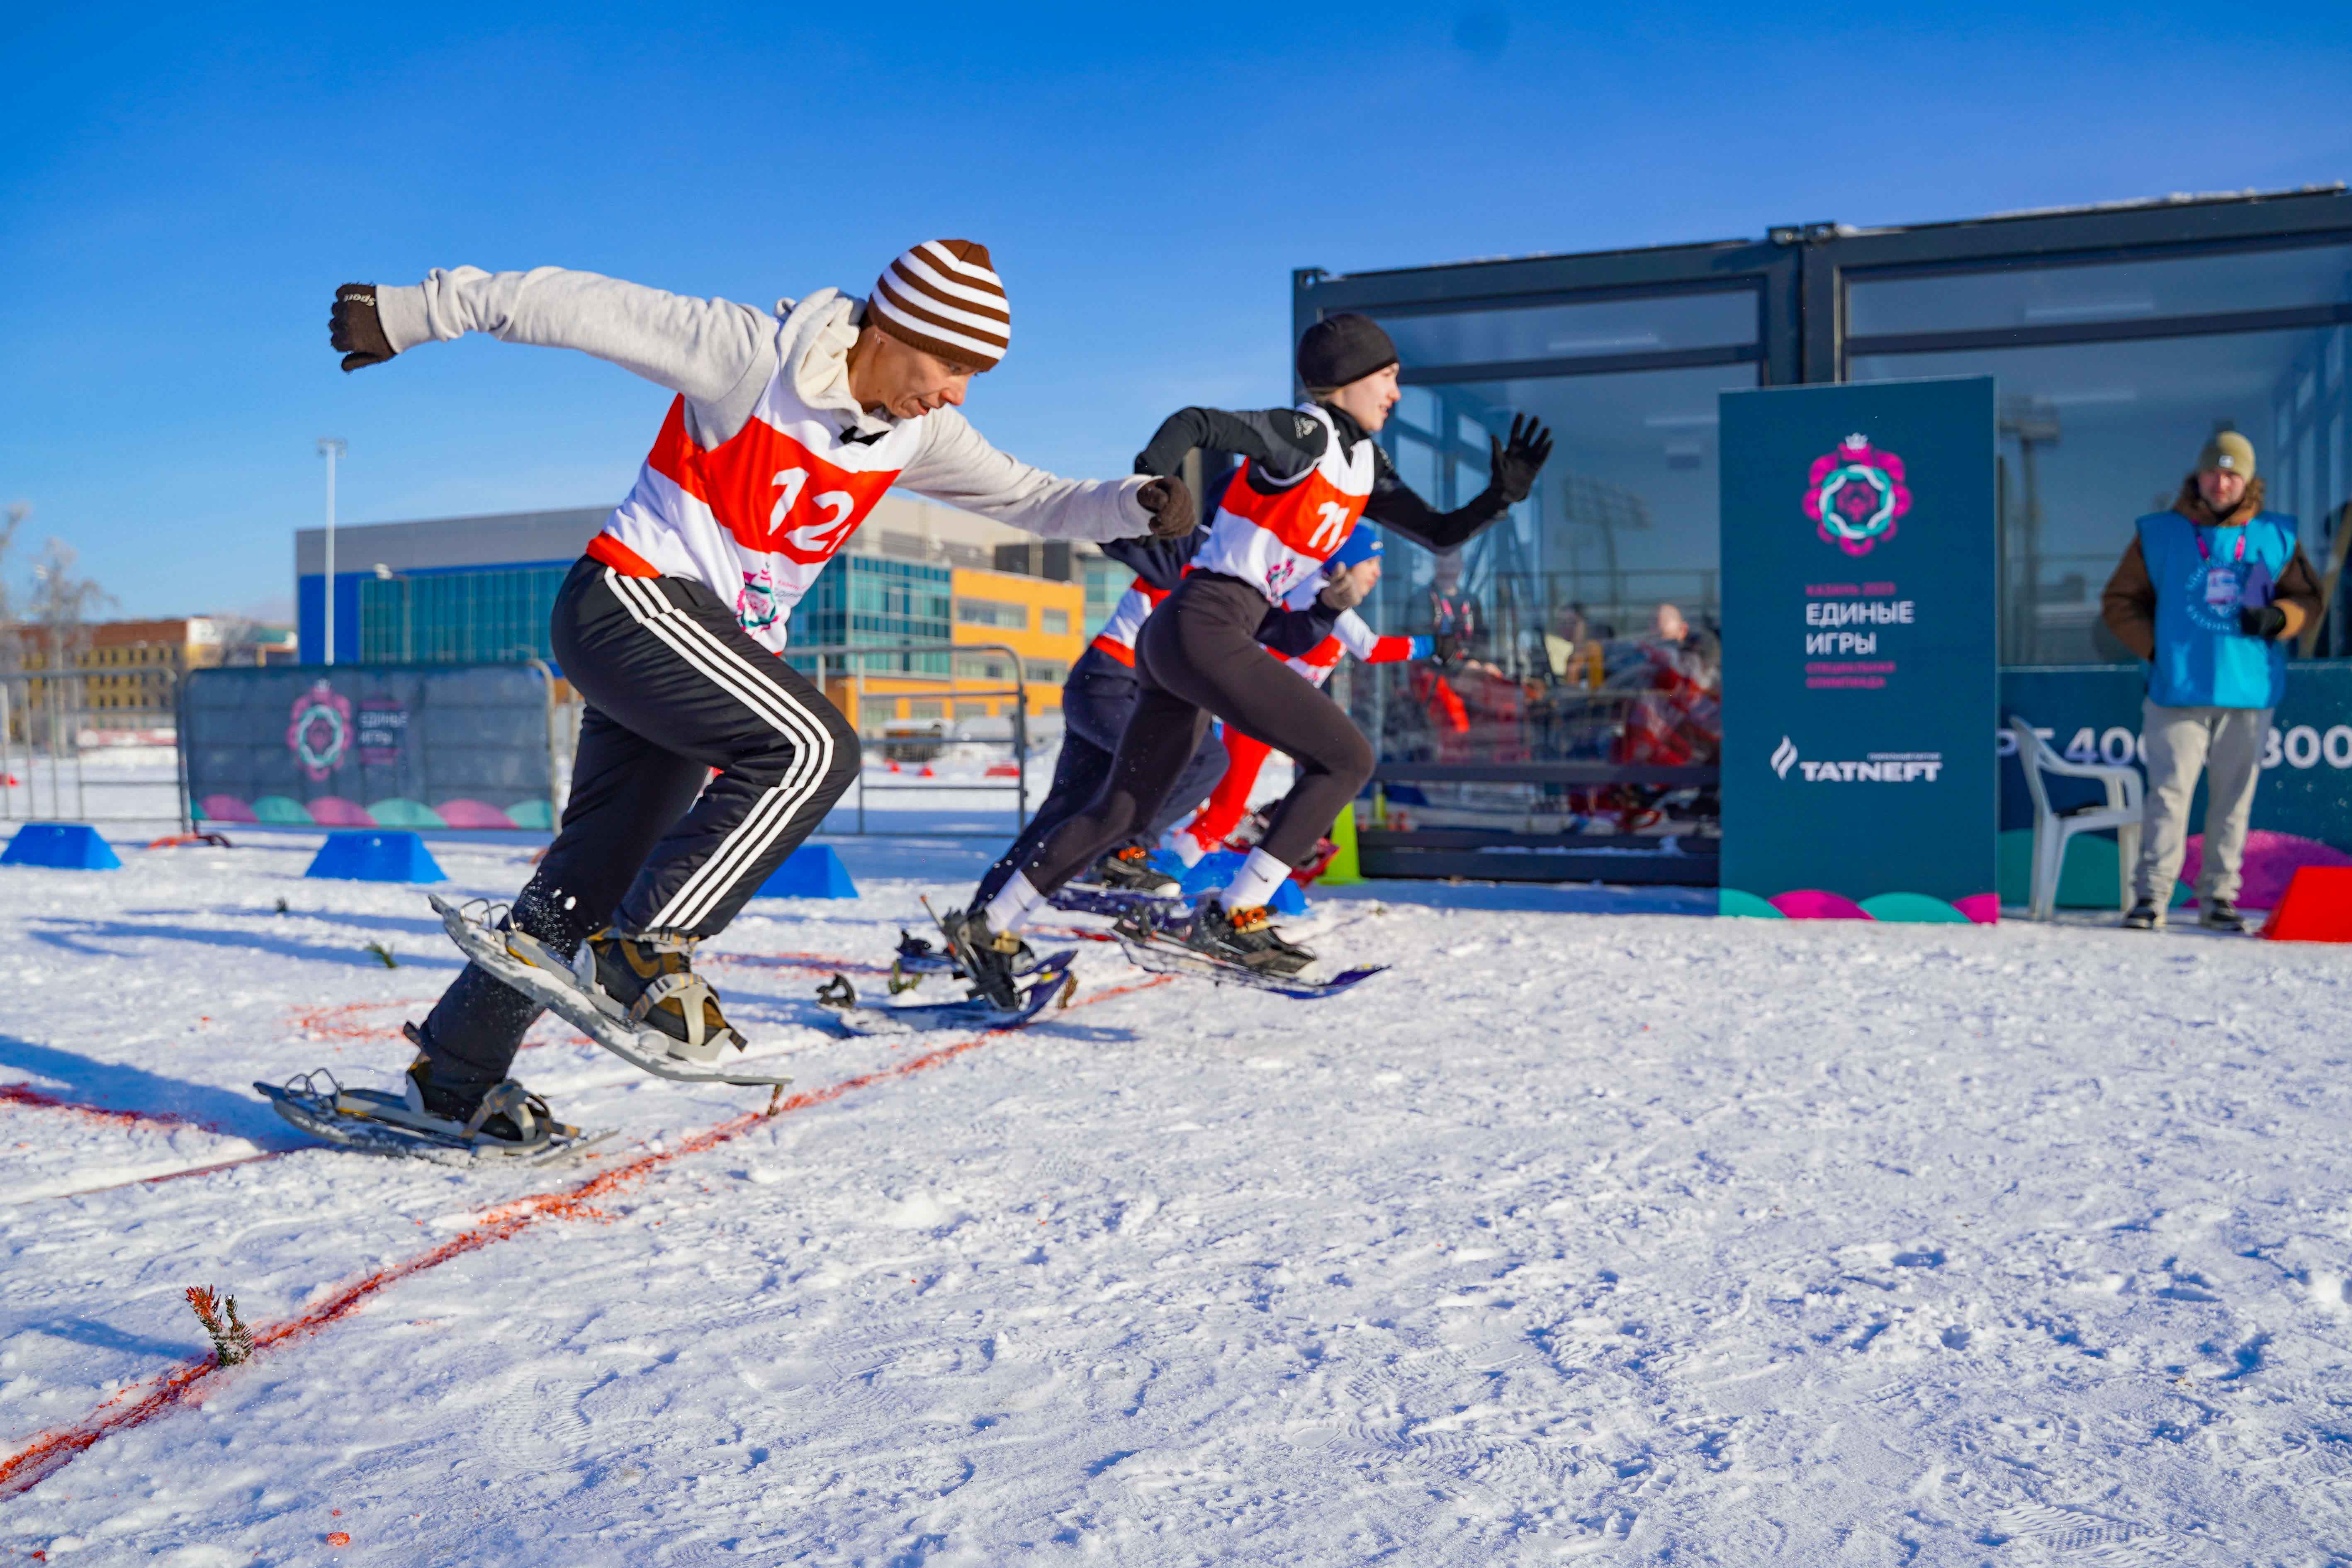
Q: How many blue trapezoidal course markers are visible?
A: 4